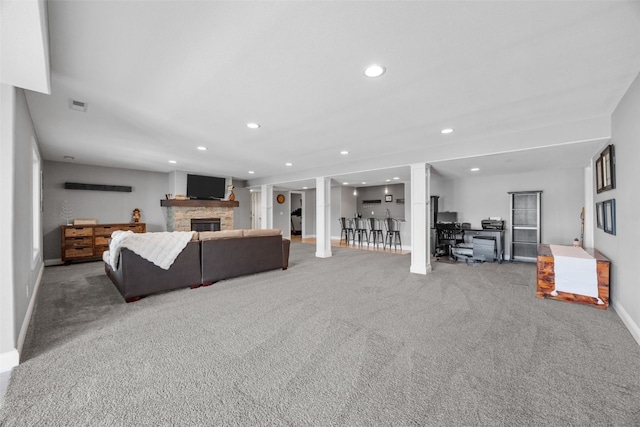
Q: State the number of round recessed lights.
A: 15